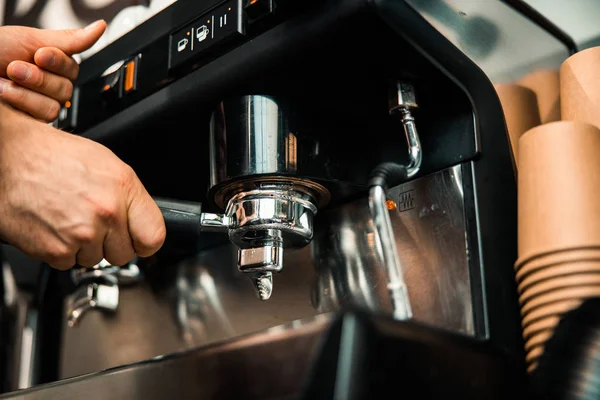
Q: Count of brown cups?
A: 13